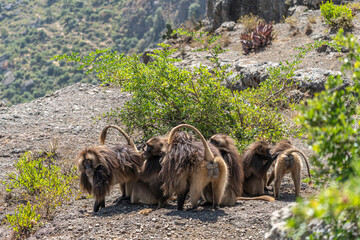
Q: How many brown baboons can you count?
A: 6